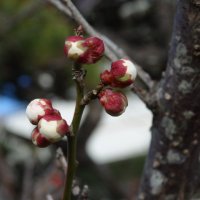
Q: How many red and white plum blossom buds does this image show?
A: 7